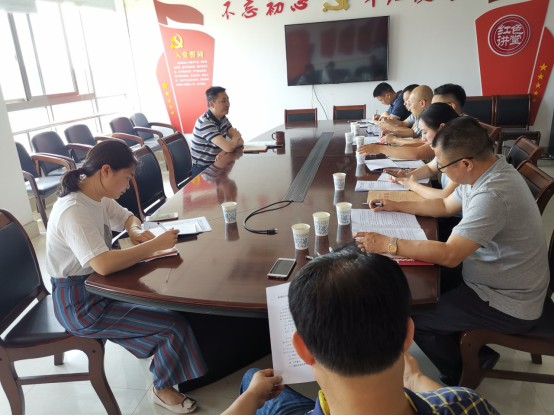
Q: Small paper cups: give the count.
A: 10